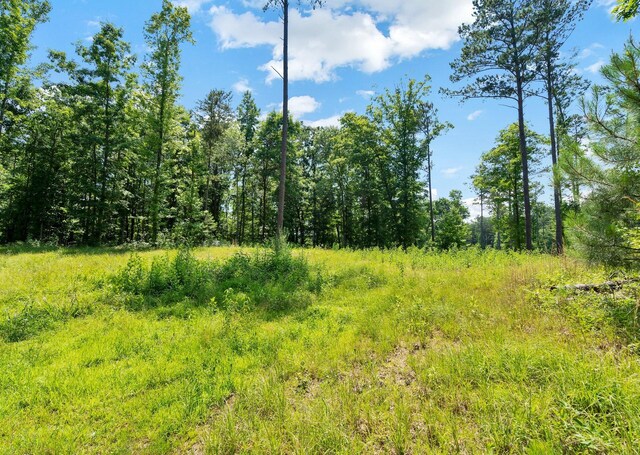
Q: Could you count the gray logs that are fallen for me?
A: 1